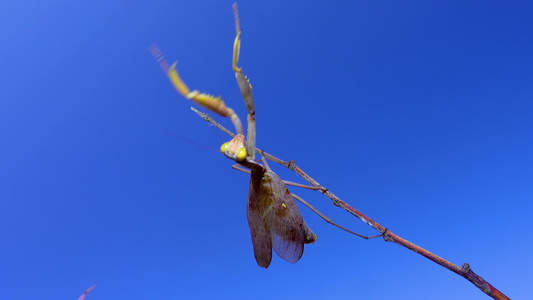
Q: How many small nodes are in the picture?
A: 5